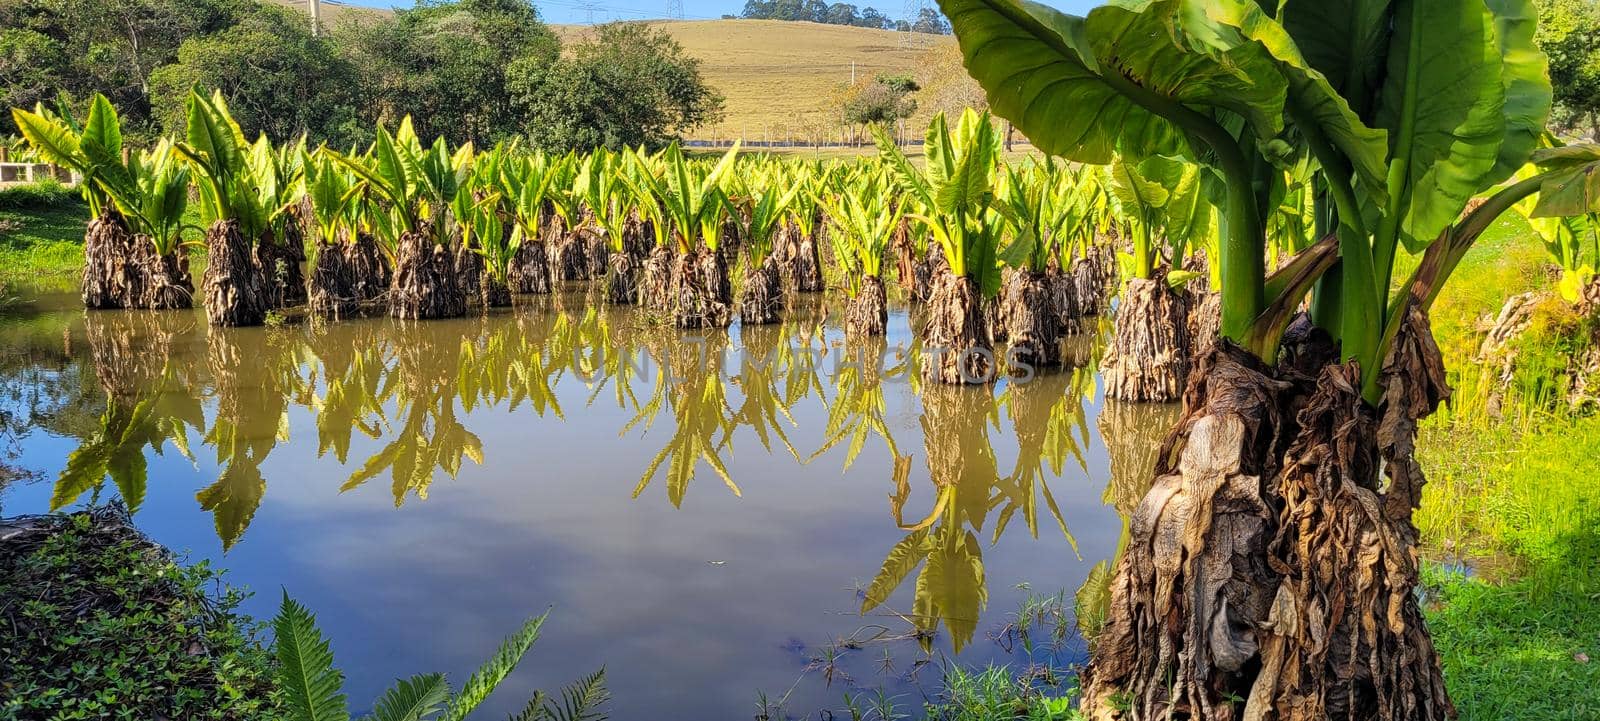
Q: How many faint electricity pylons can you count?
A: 3